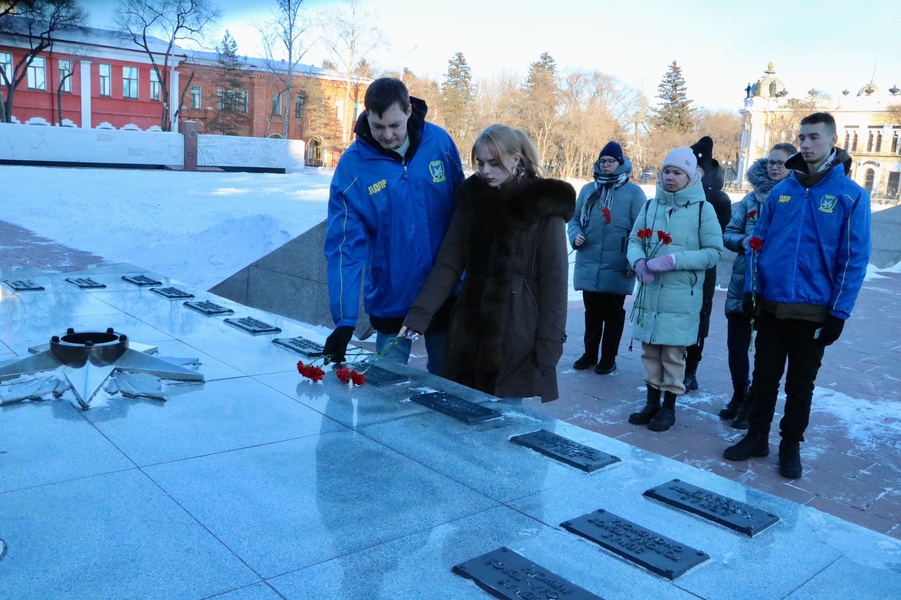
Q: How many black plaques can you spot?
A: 13